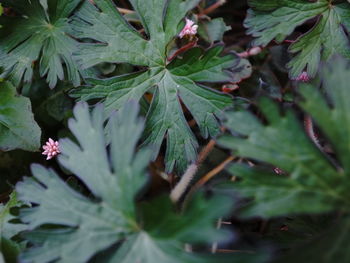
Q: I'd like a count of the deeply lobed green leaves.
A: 5